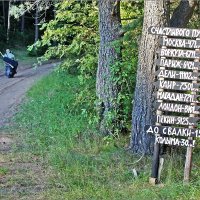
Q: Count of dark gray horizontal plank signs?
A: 11